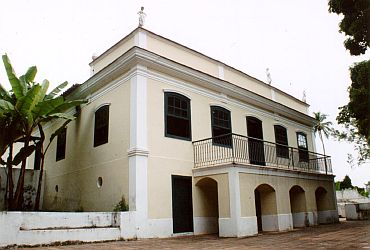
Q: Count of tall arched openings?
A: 4